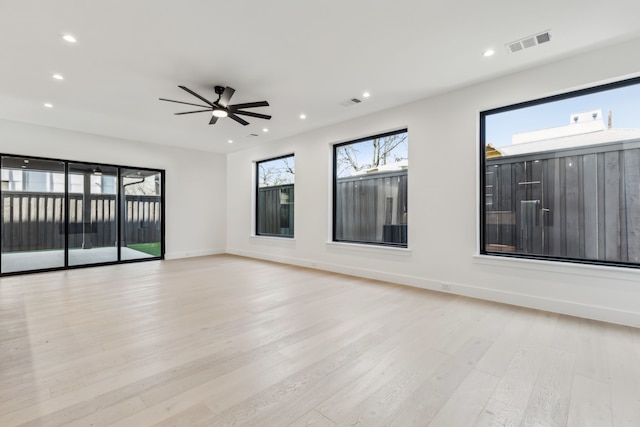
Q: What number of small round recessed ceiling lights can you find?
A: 8